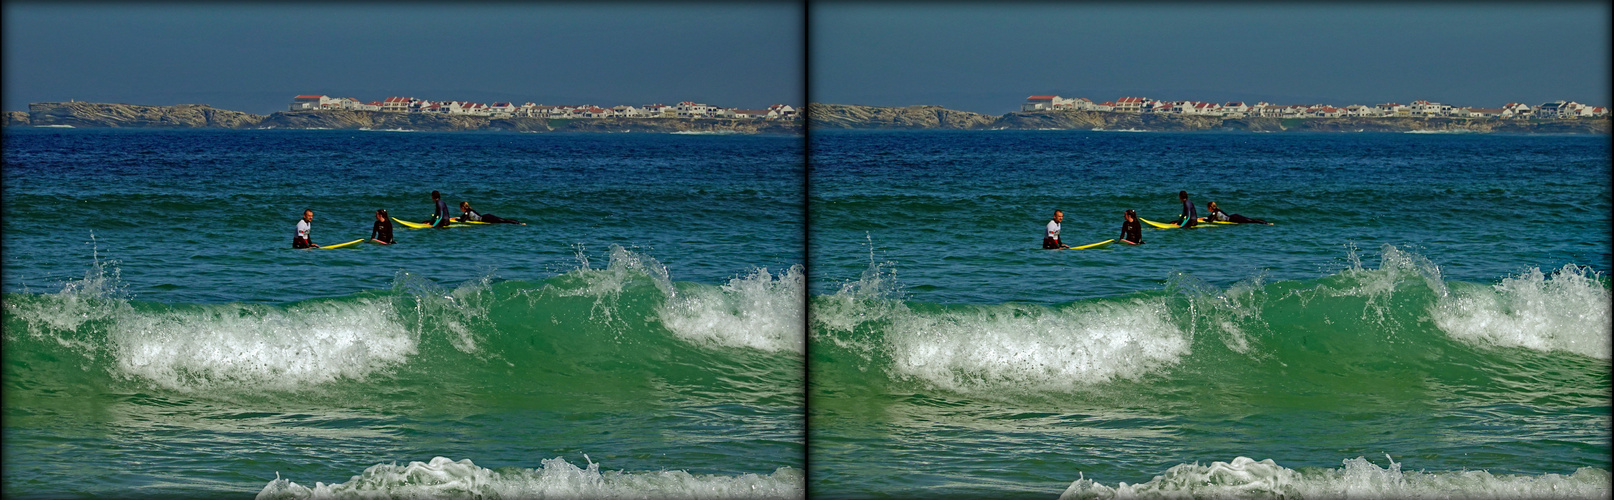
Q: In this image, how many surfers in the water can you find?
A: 4